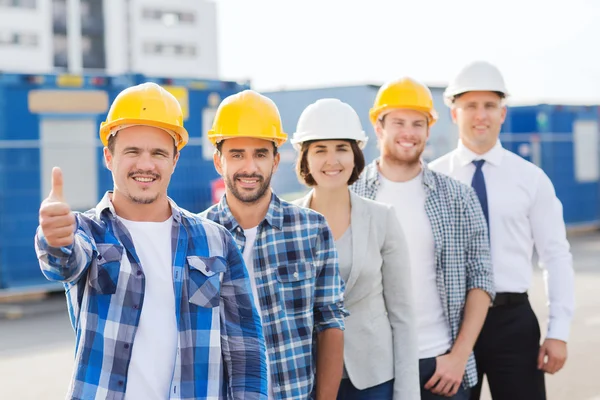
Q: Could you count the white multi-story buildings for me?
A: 1